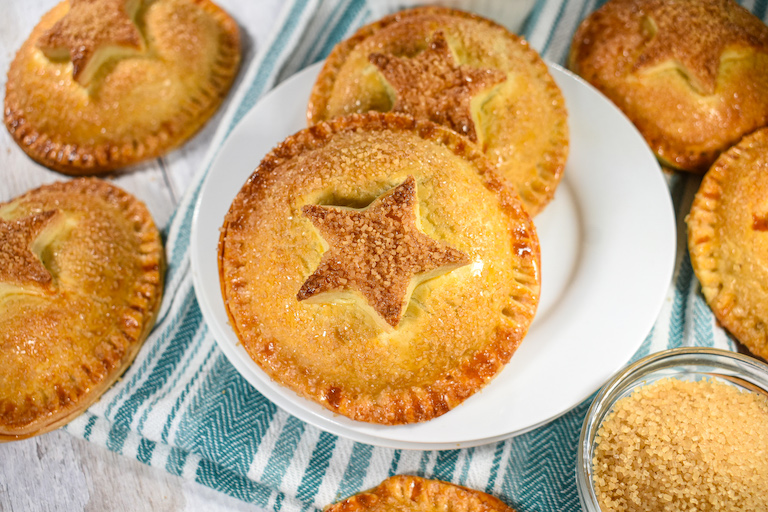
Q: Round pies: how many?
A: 7